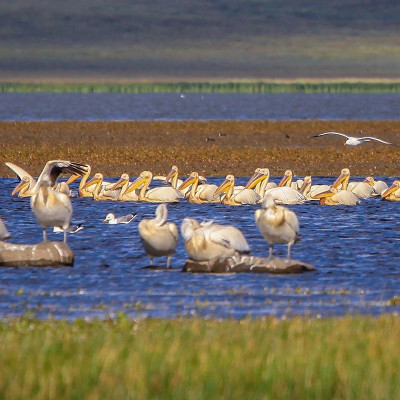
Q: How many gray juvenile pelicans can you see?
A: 0